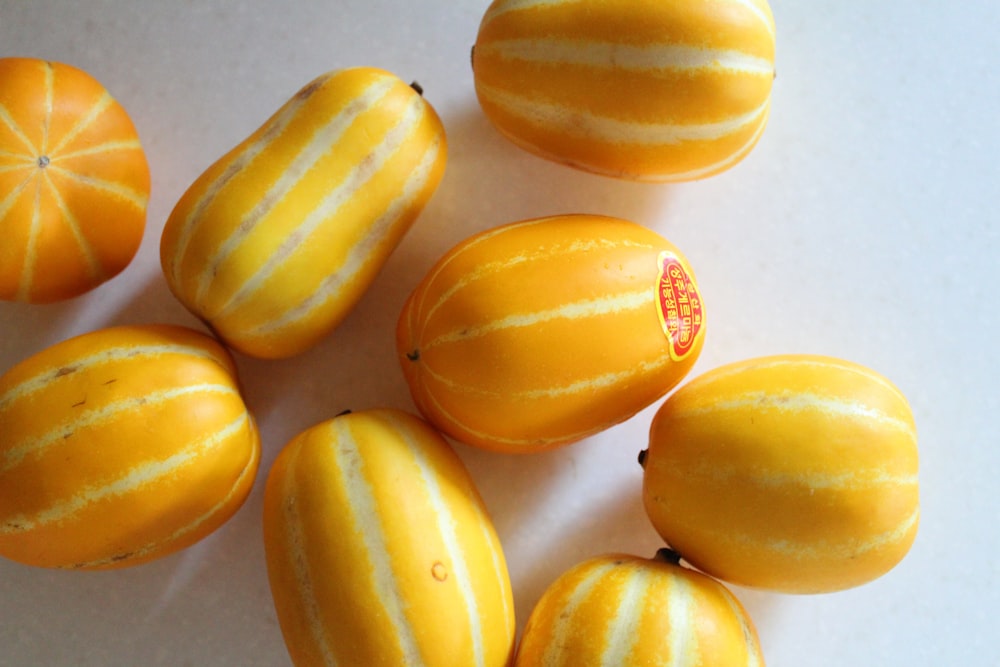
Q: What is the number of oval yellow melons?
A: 8